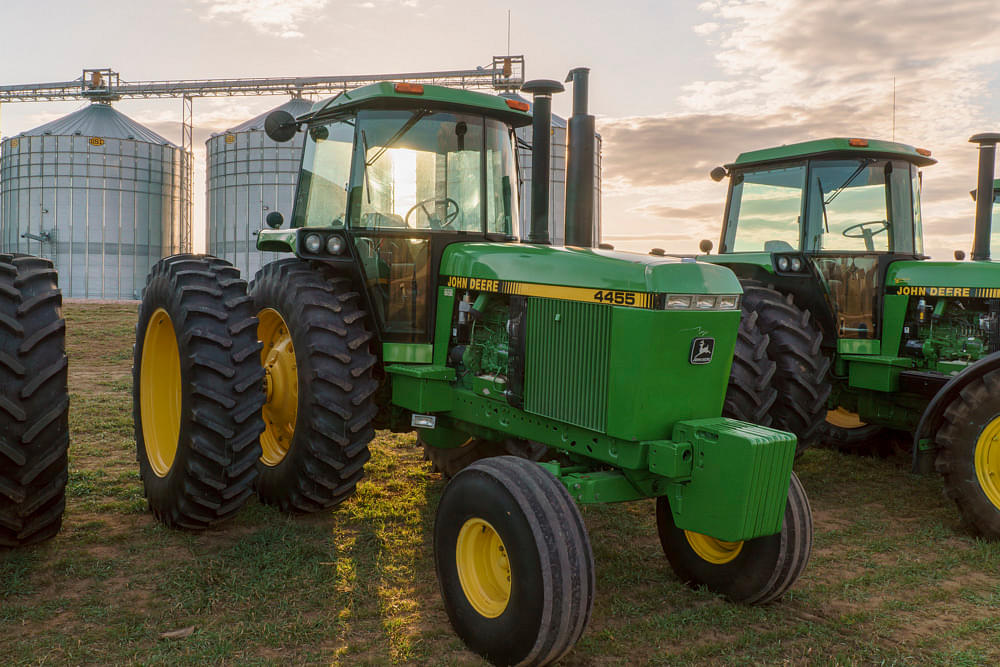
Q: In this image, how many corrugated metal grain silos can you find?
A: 3